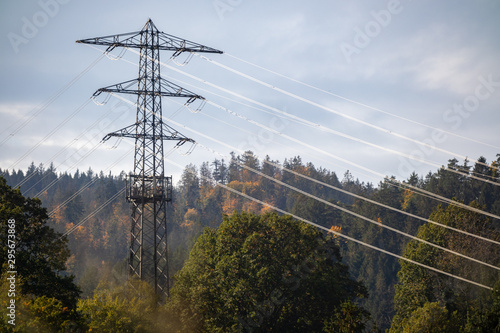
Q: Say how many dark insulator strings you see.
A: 12